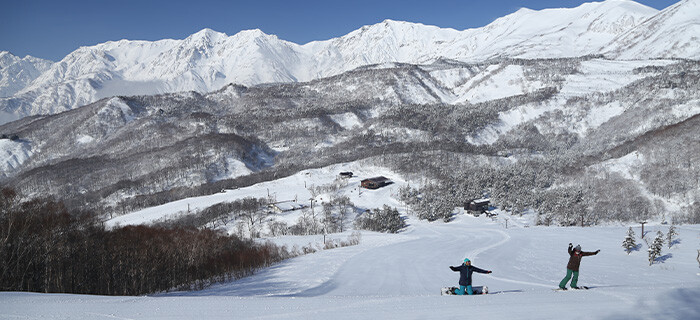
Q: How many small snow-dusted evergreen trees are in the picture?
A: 3